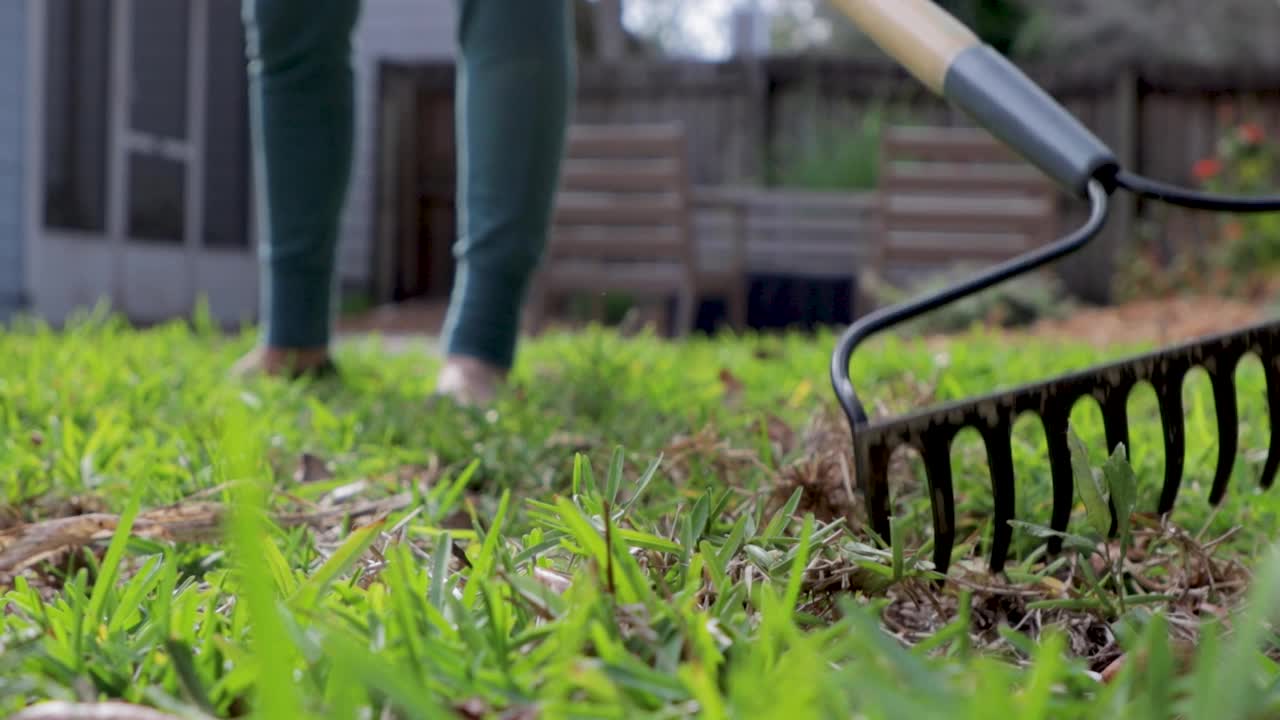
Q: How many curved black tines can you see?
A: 8